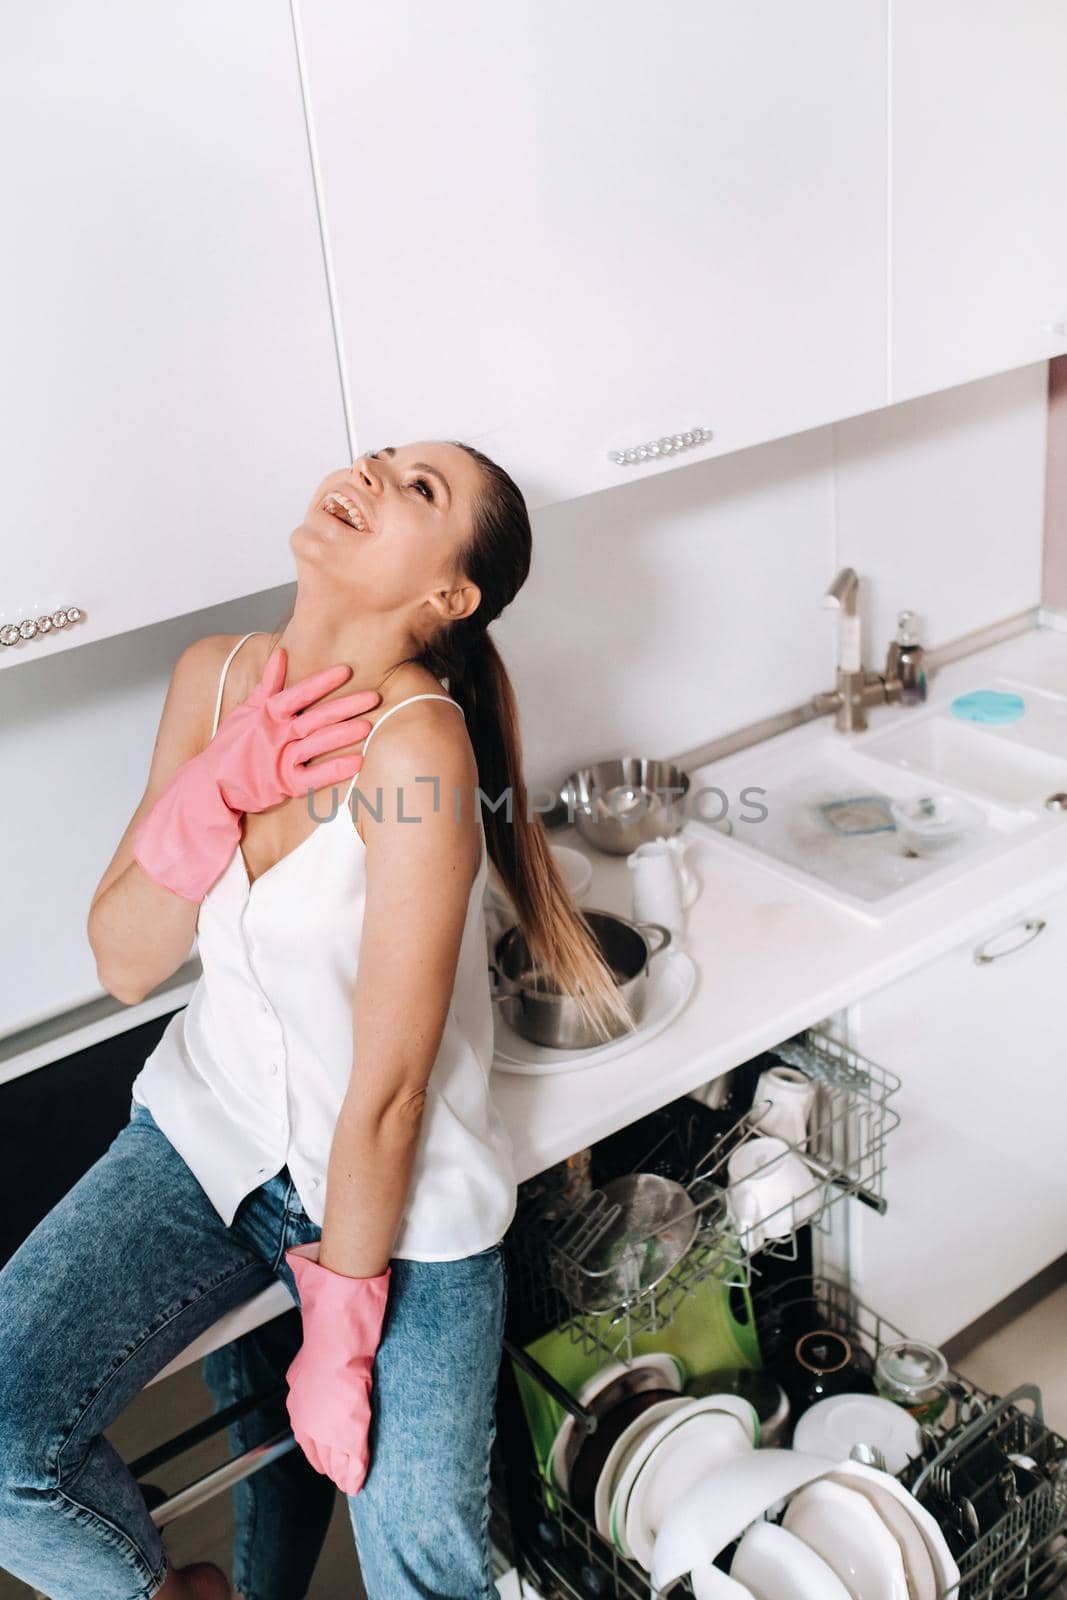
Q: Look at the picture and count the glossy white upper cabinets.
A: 3